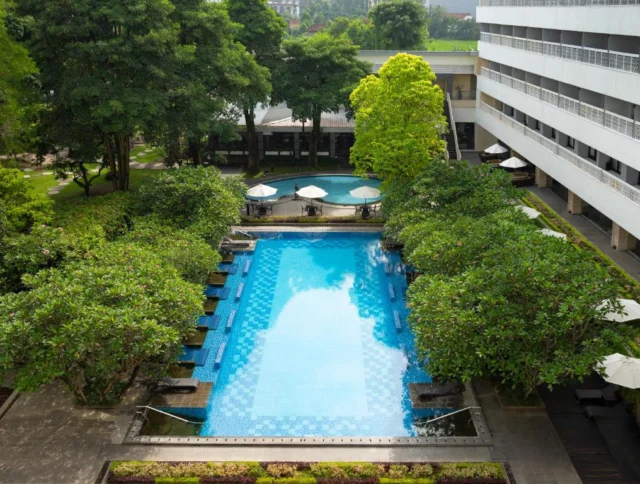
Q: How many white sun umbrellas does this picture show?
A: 9